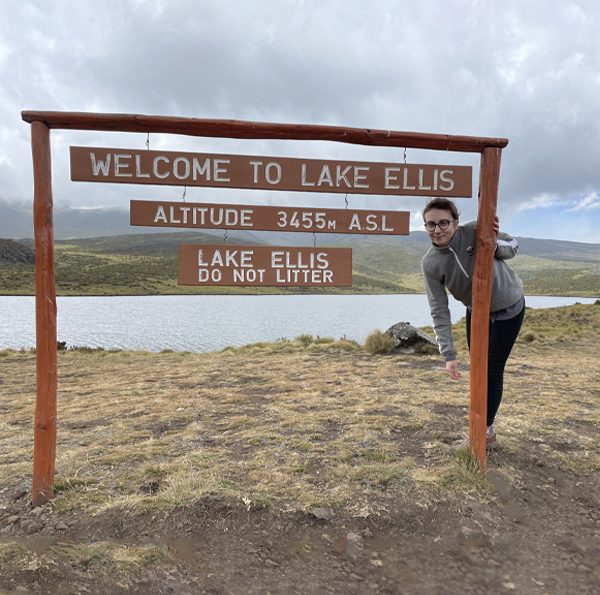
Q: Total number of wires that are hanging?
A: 6